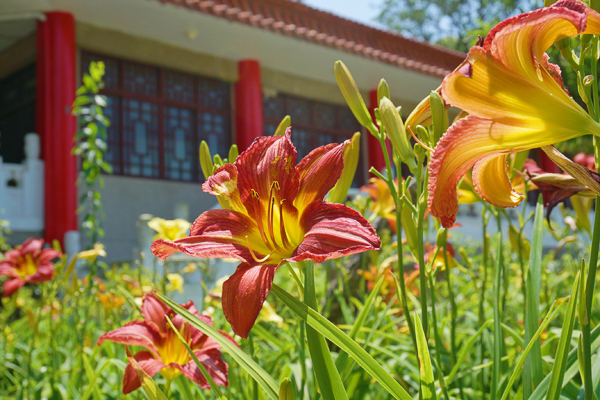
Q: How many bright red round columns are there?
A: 3